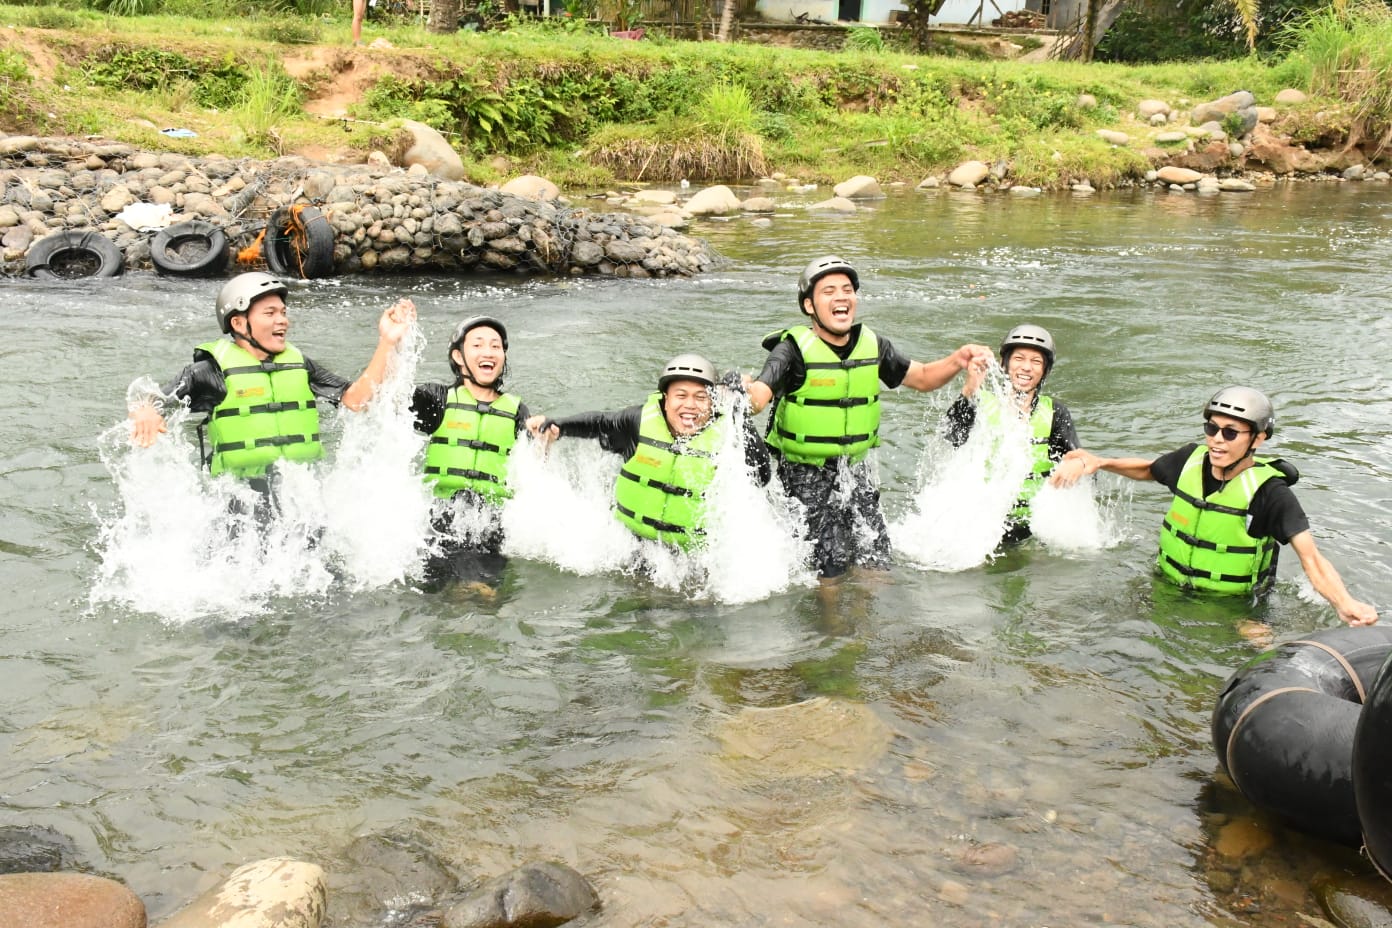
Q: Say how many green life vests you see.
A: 6